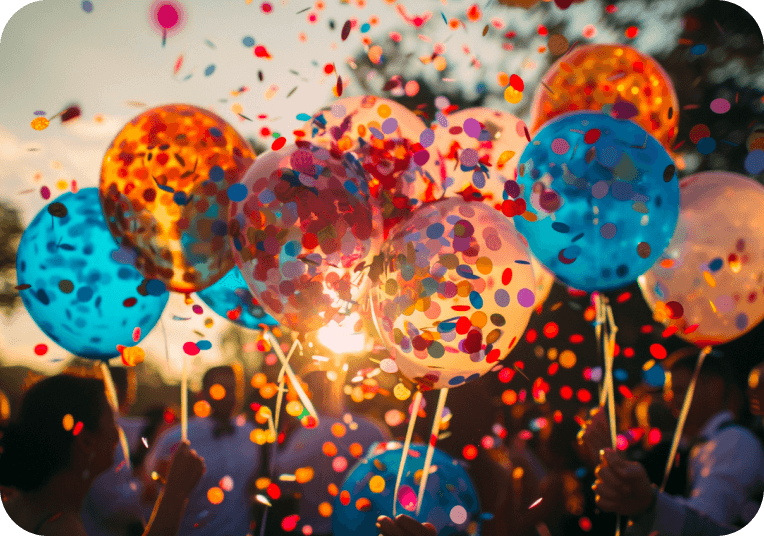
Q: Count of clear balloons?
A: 5